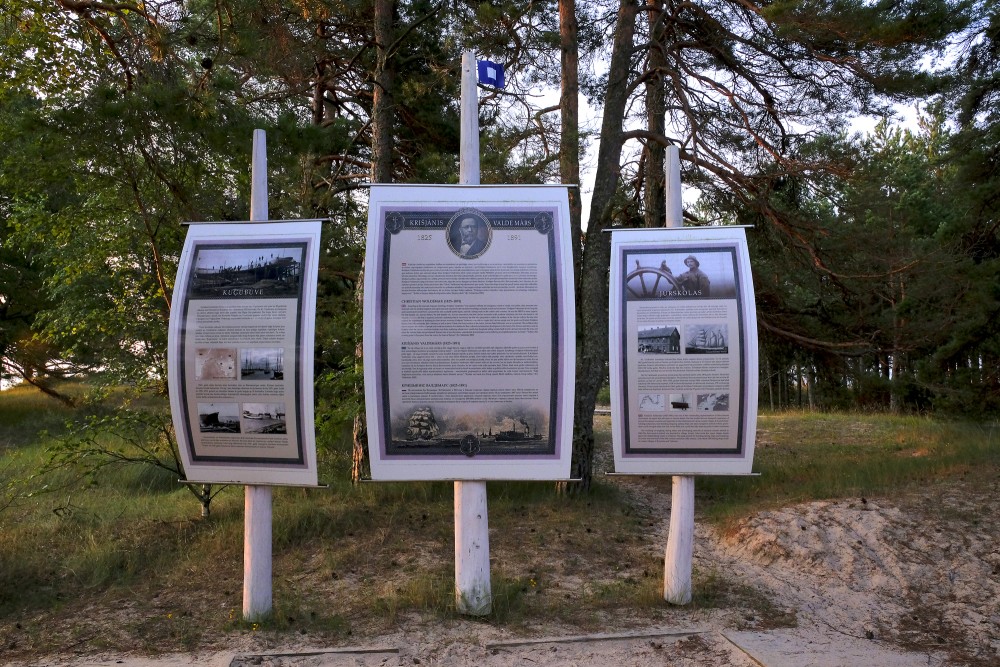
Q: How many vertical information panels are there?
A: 3